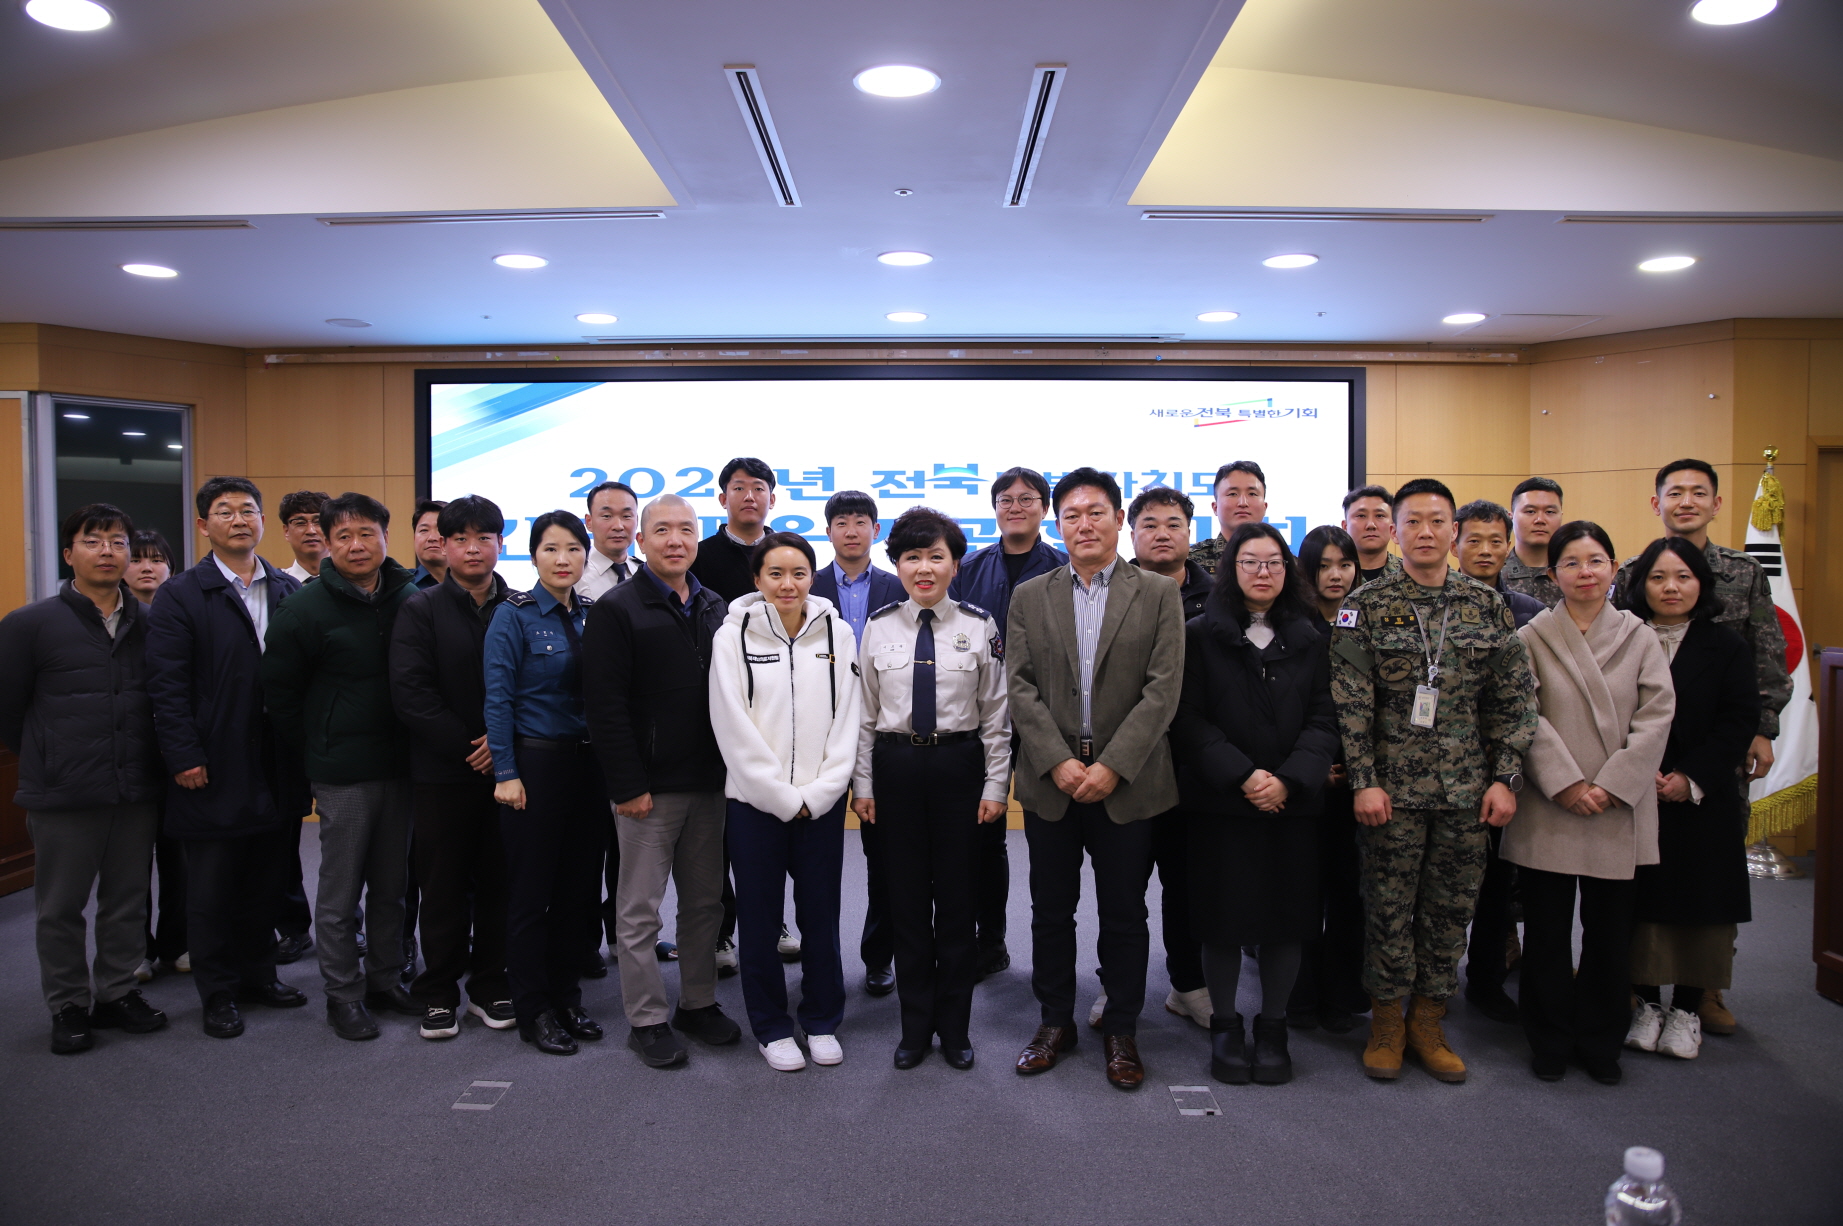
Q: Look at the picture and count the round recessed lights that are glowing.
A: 12